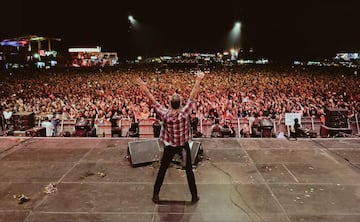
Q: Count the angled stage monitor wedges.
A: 2